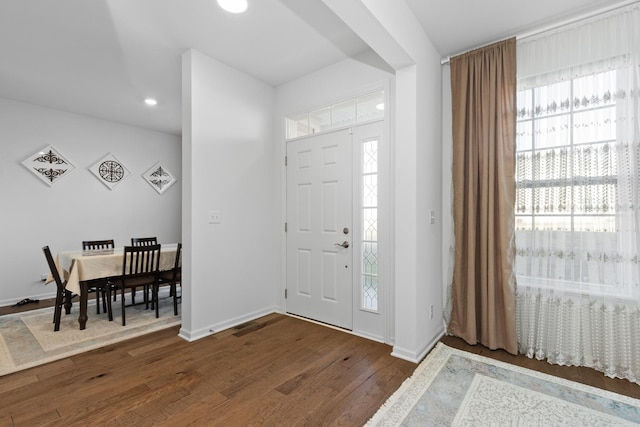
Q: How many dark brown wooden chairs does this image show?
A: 5